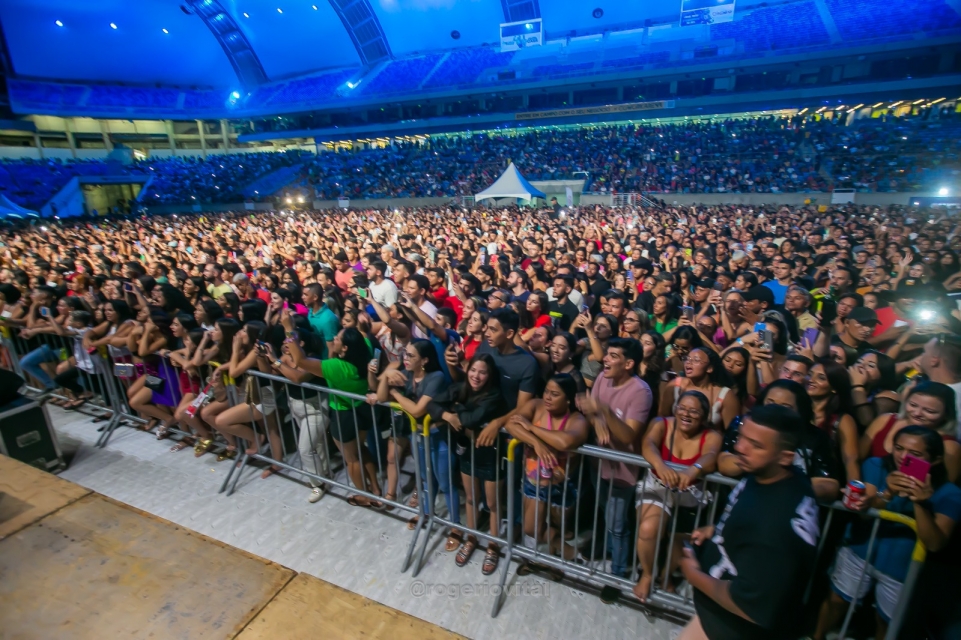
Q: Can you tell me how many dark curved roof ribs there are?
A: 3